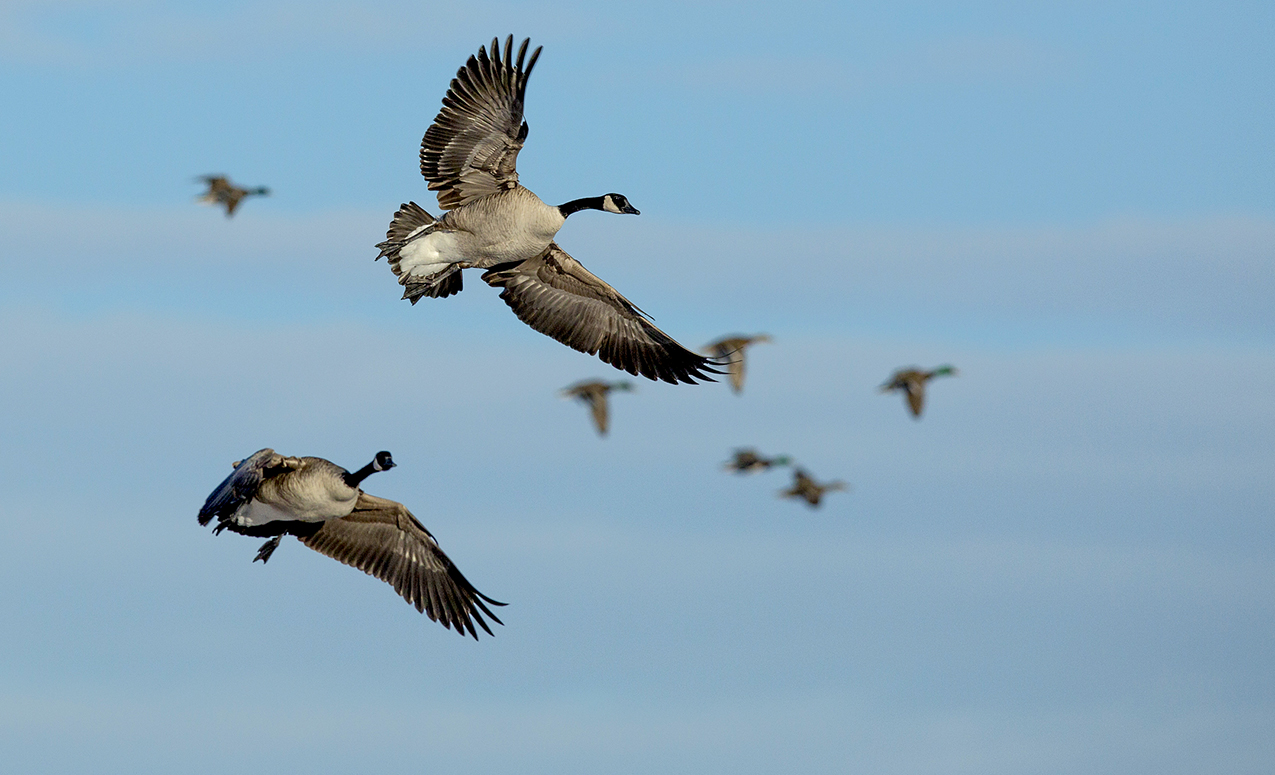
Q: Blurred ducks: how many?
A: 6